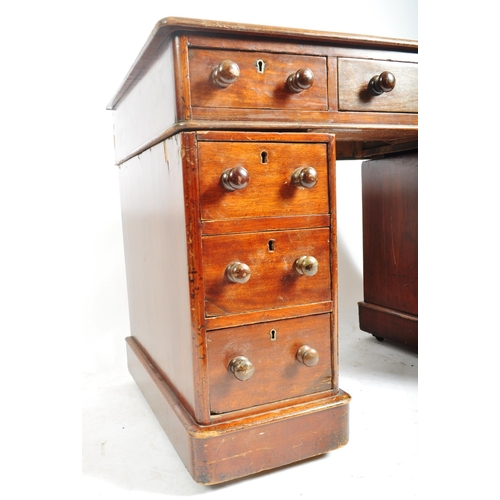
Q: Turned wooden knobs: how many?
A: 9